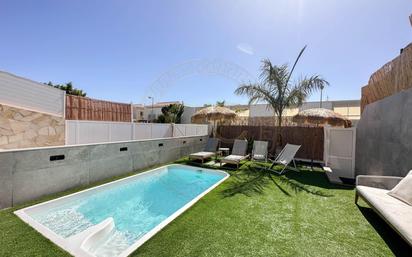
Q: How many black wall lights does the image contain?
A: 5